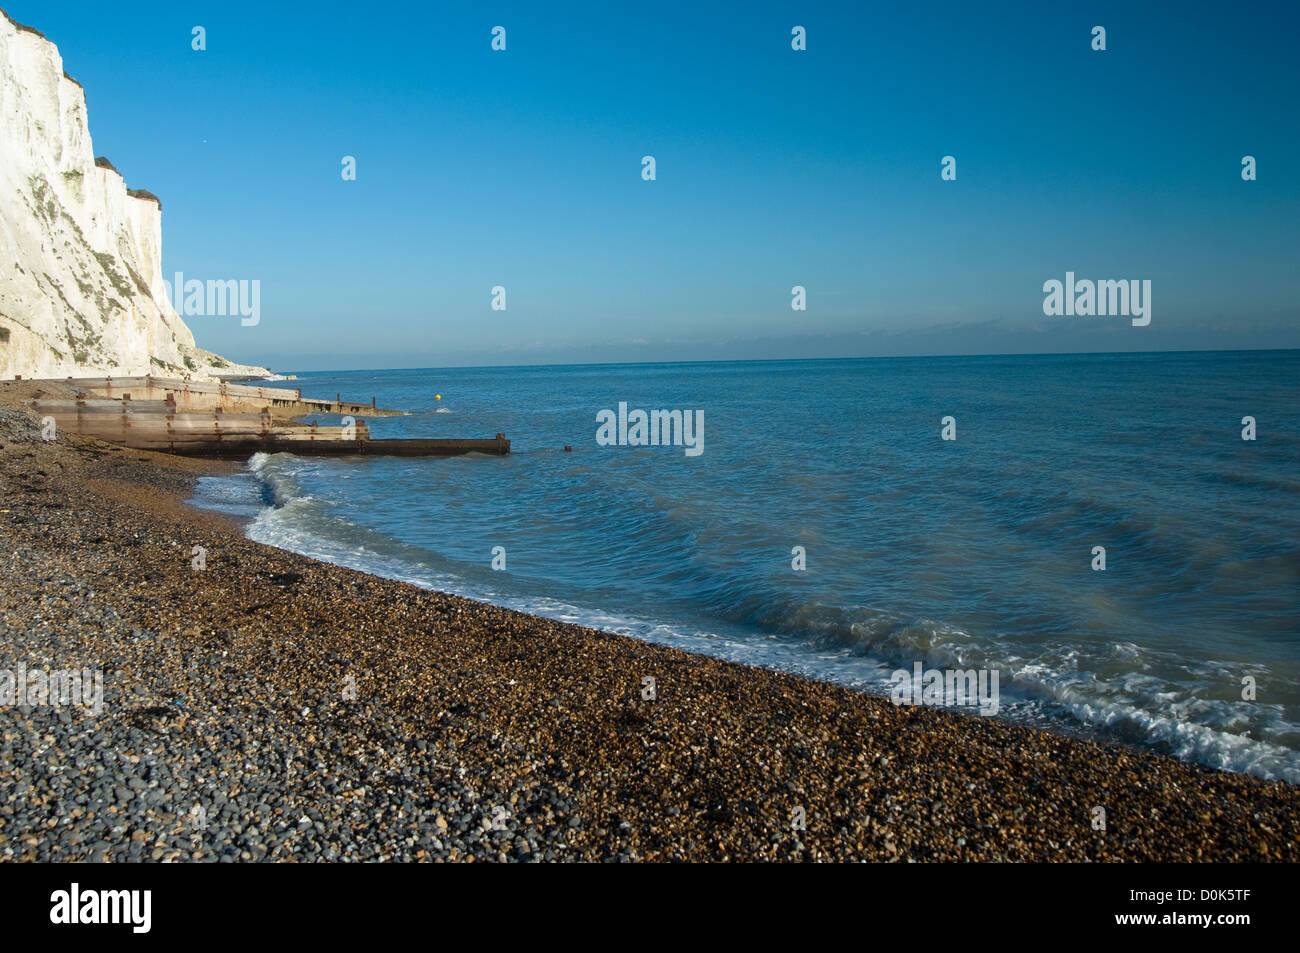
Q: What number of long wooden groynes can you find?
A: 2